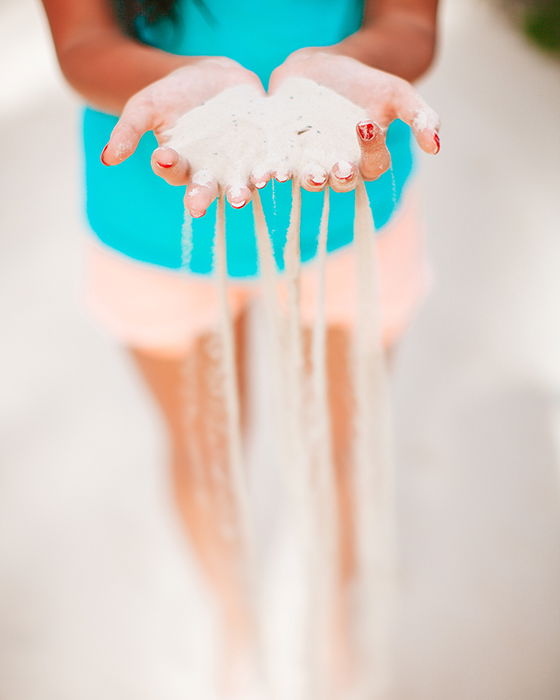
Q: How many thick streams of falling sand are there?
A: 5